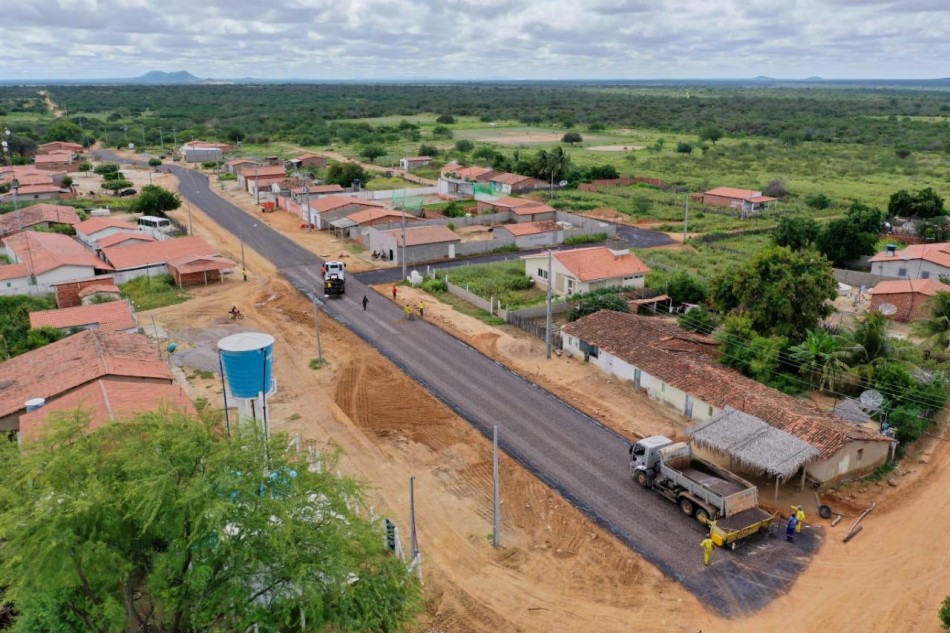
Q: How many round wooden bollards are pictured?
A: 0